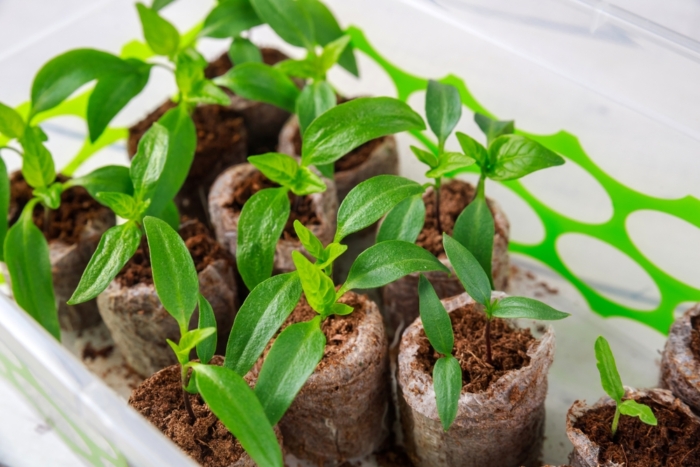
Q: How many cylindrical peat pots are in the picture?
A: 12